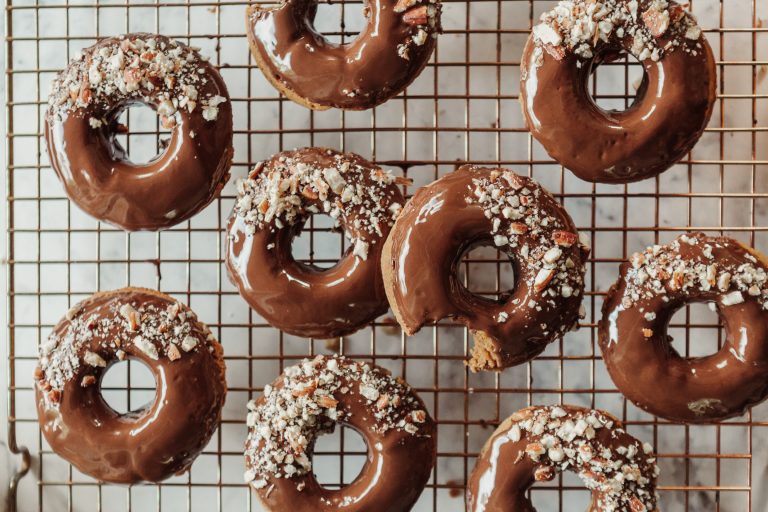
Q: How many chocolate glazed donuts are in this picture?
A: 9